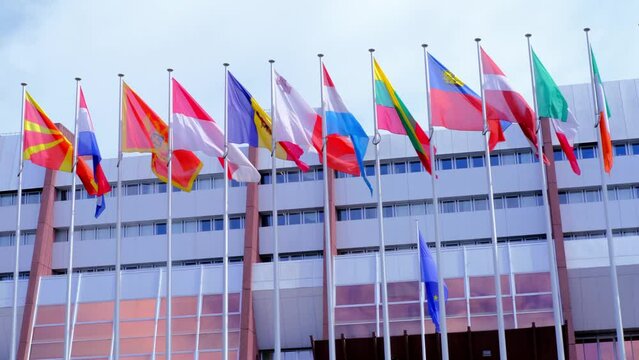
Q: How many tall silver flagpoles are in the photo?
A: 12